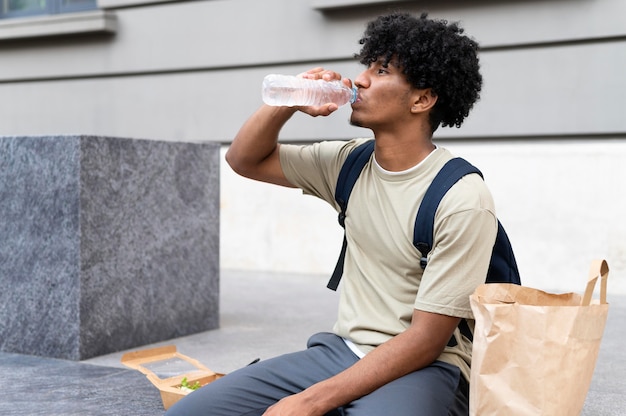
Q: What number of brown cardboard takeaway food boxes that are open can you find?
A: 1